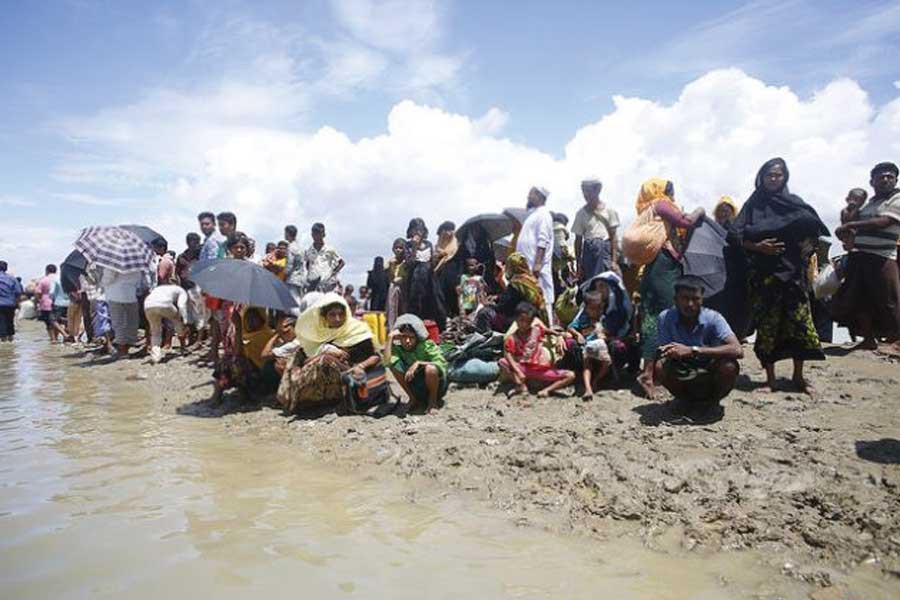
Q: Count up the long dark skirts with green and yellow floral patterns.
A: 1